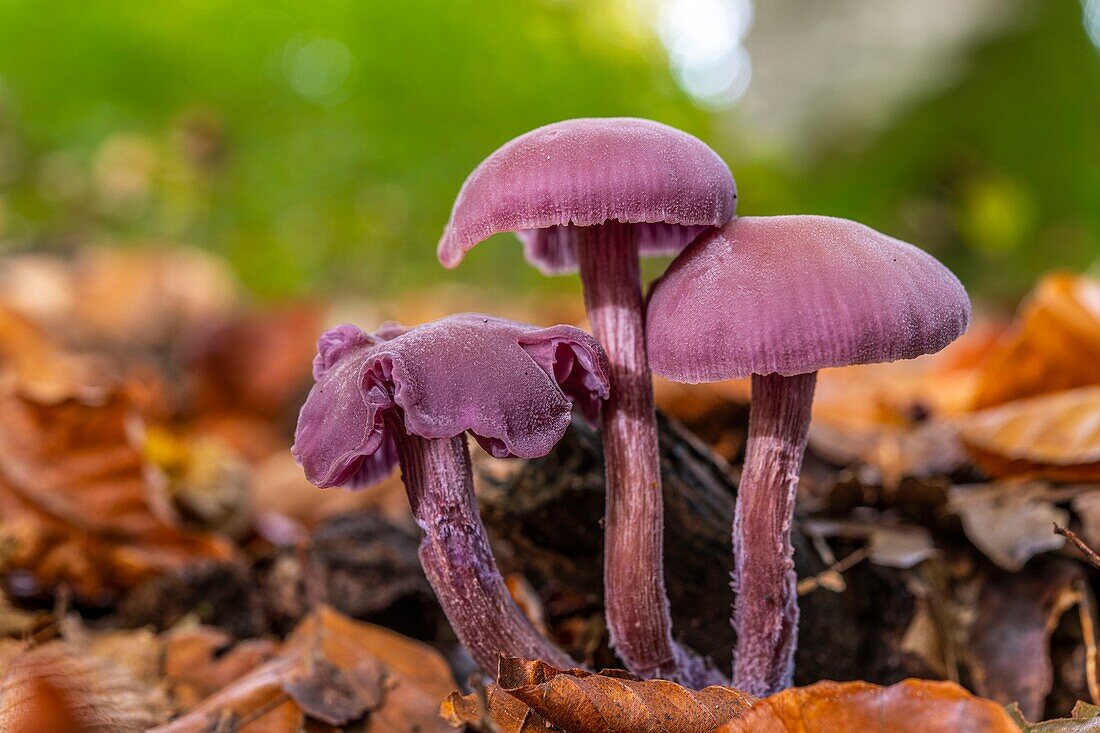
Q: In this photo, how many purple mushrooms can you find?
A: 3